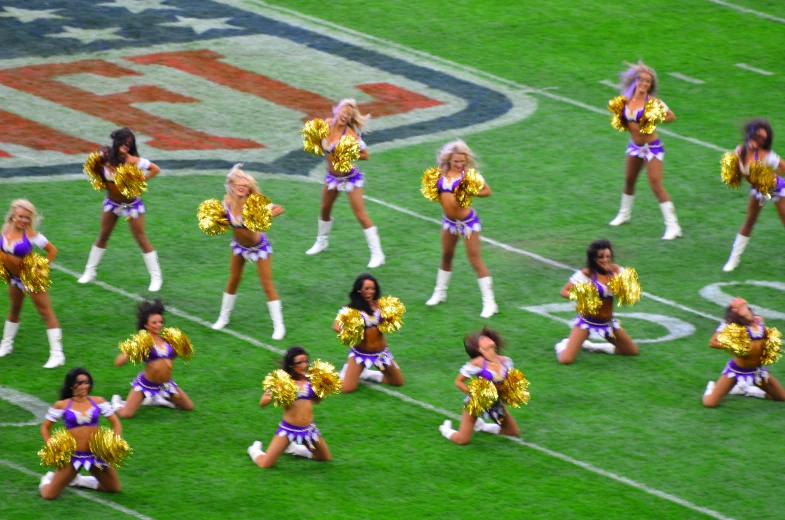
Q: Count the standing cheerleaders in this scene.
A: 7